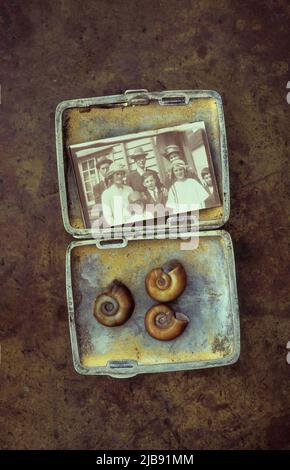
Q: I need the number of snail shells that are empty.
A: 3